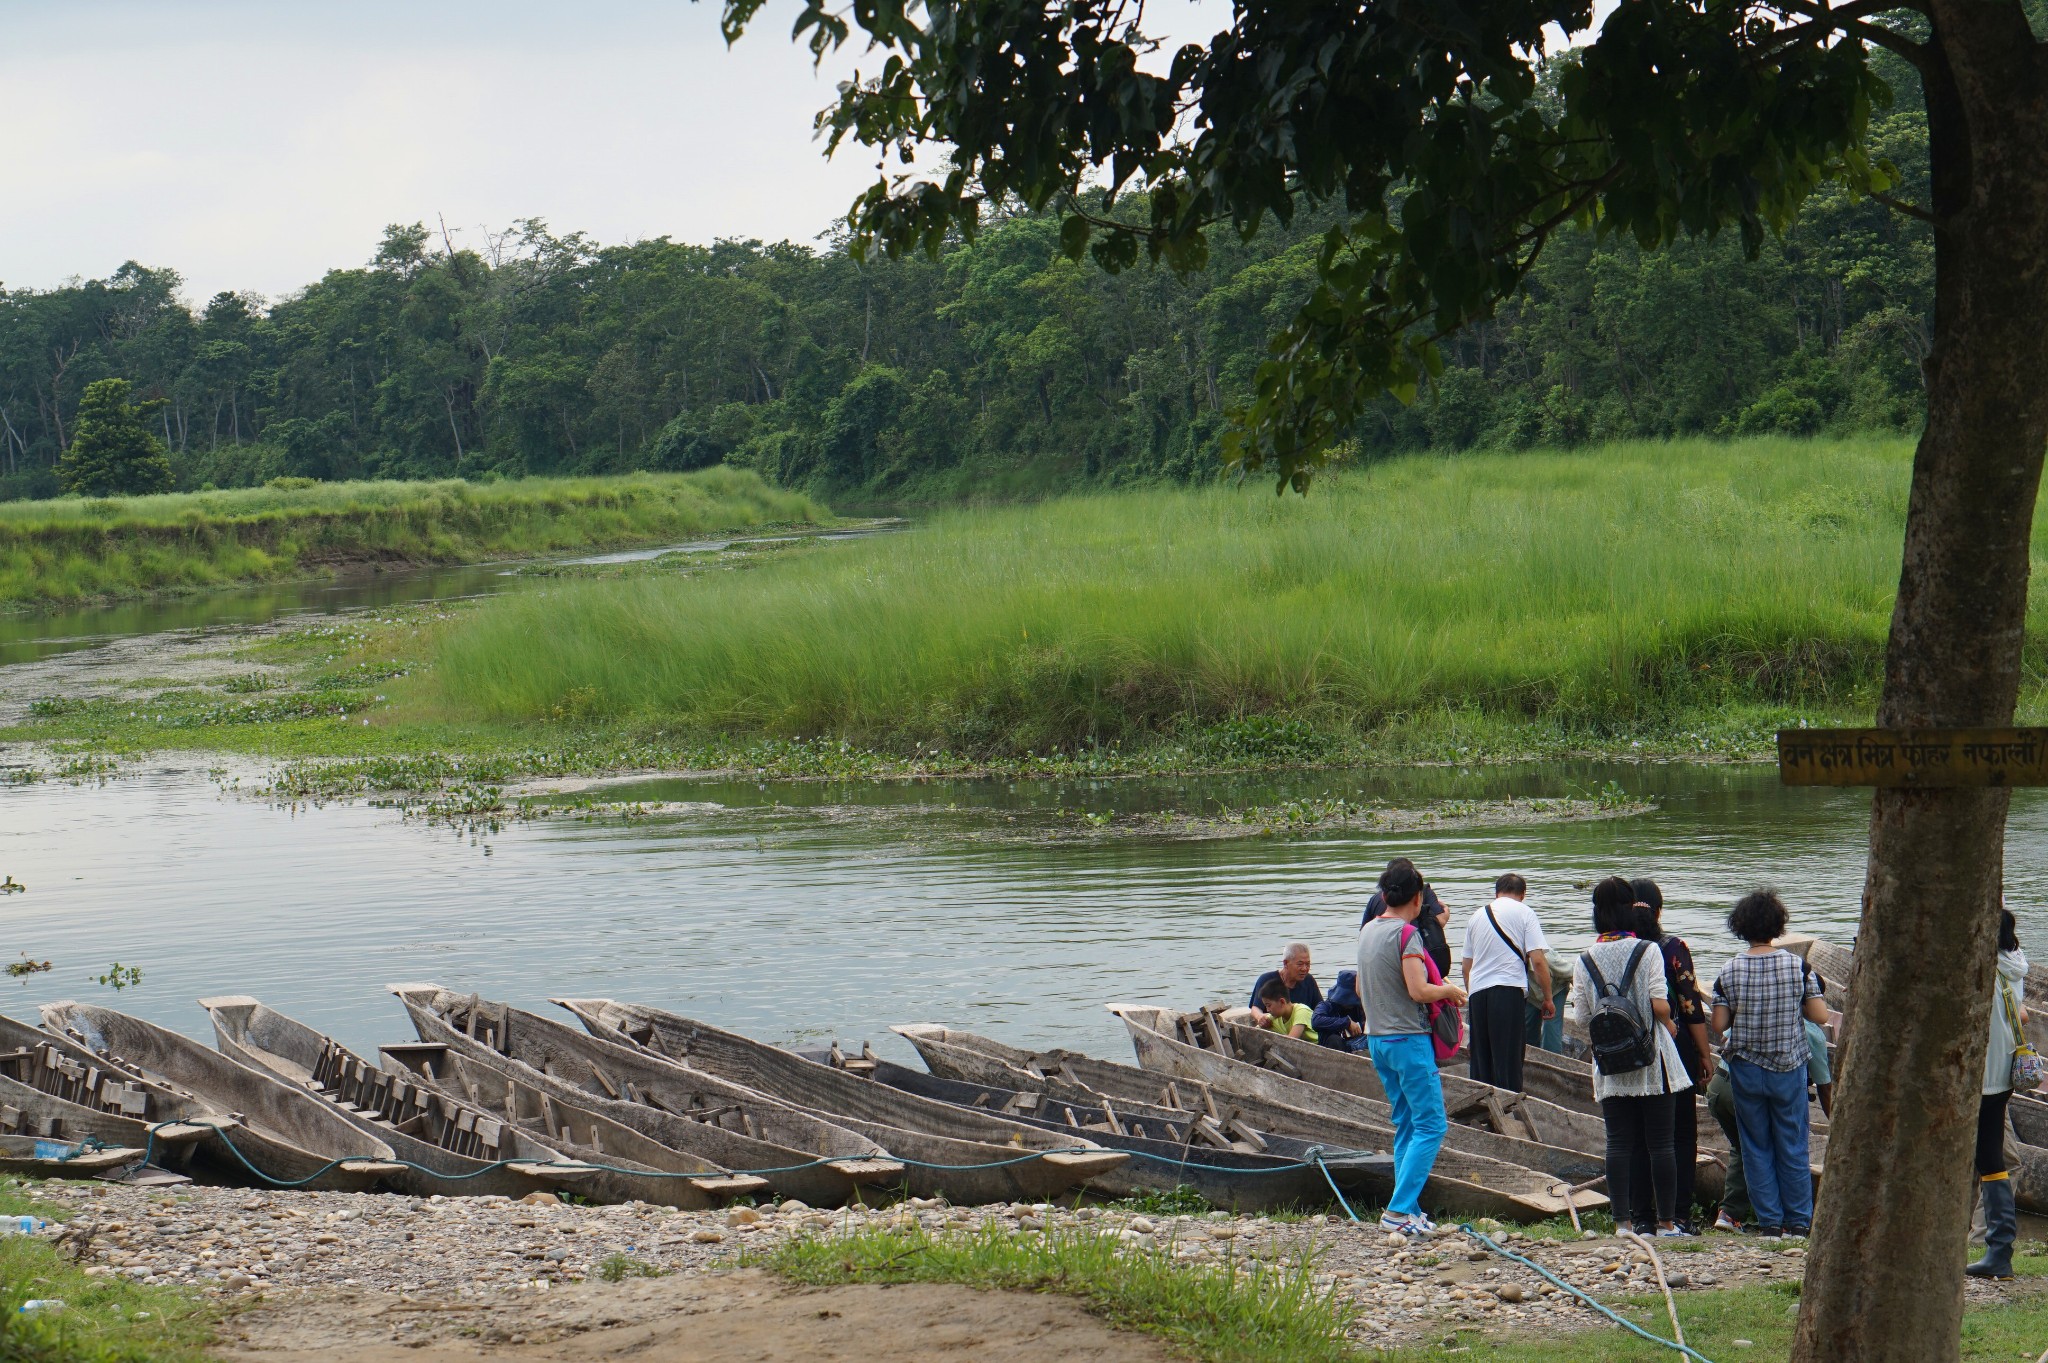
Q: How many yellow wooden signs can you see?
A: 1